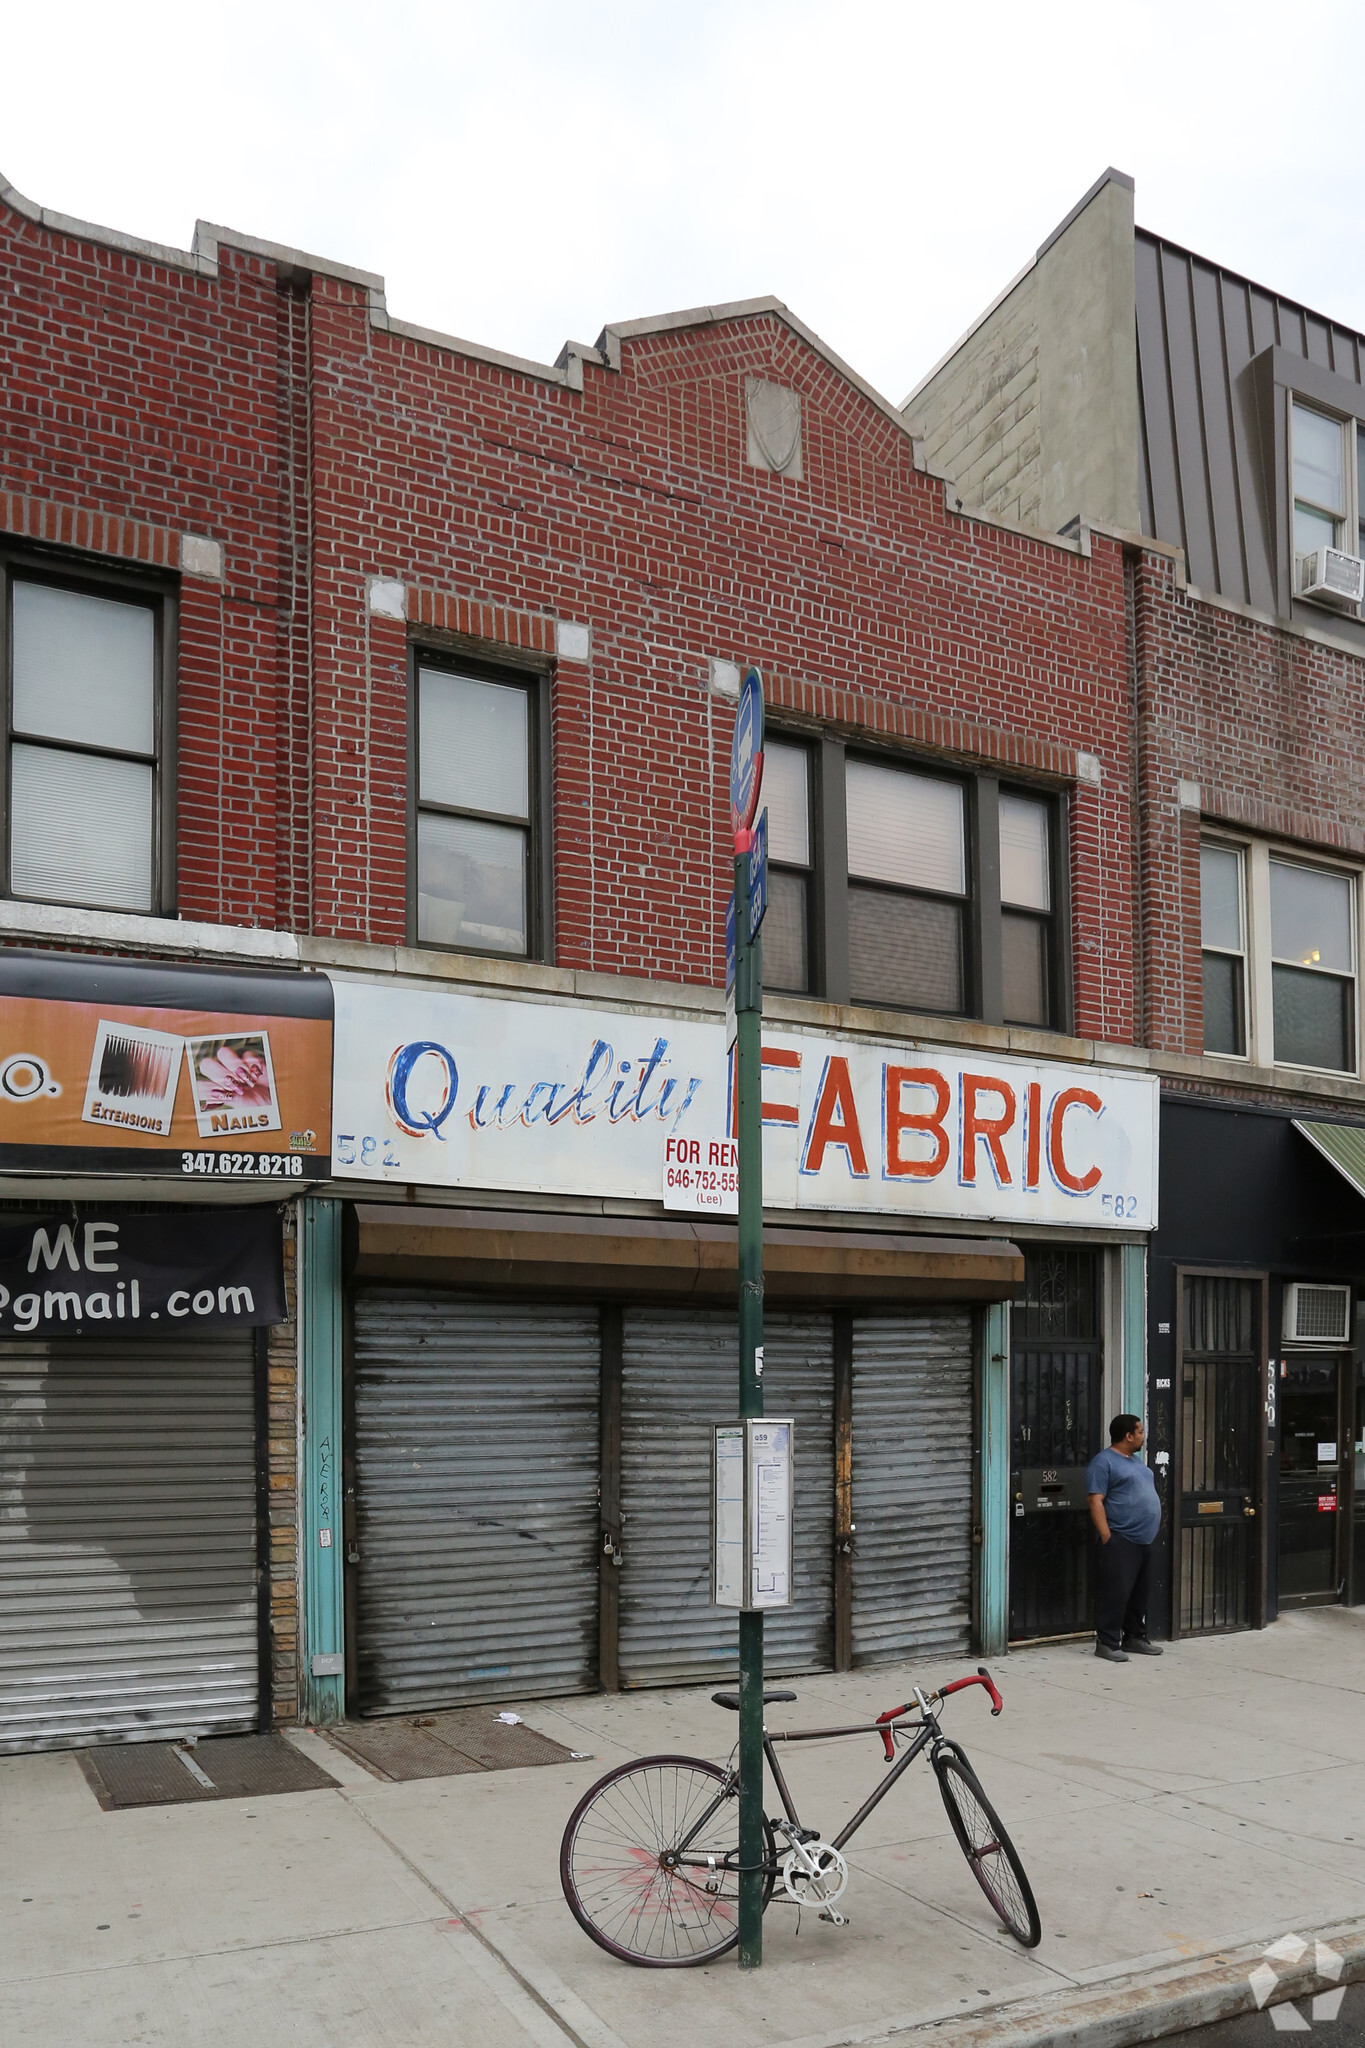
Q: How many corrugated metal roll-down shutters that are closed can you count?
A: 4